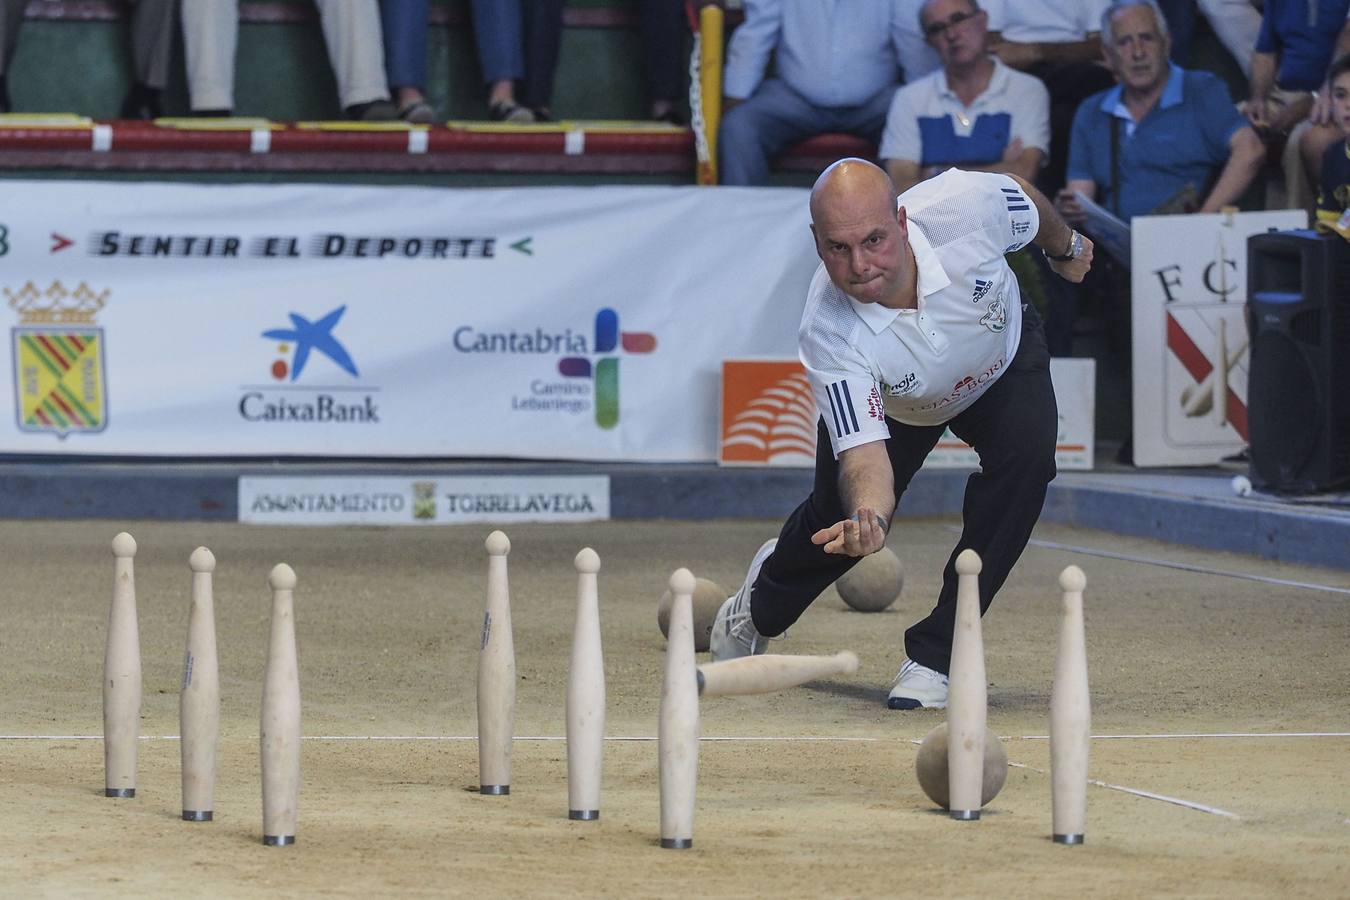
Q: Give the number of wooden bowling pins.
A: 9